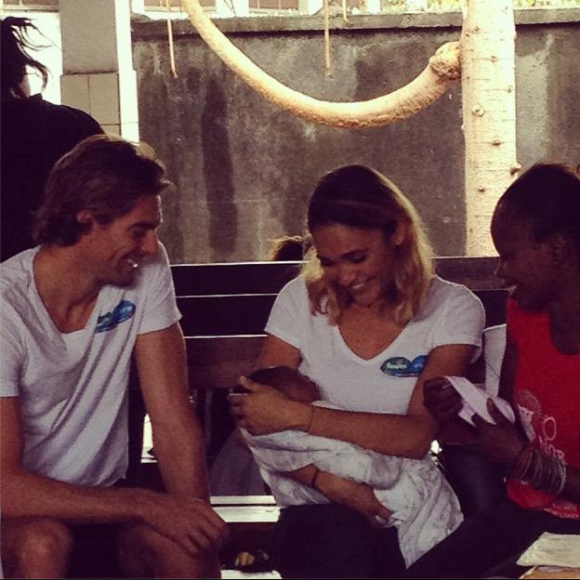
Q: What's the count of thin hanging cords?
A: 3